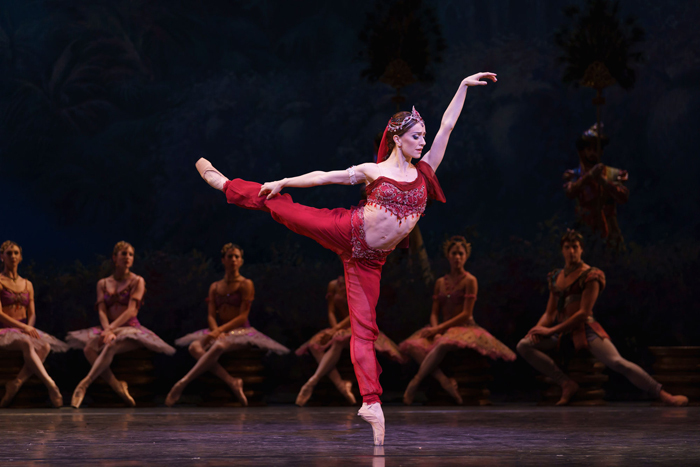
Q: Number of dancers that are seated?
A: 6